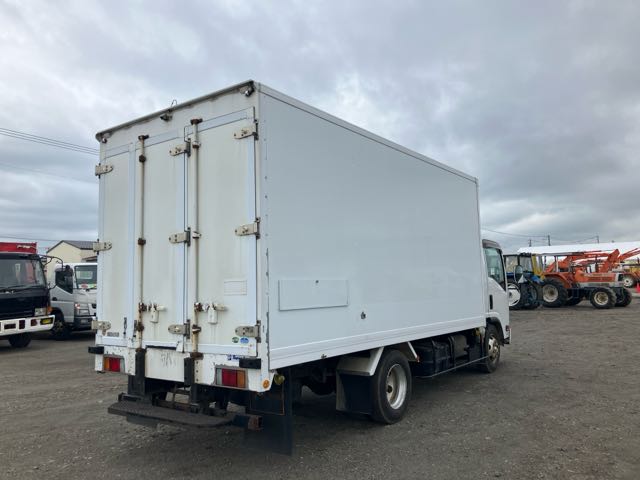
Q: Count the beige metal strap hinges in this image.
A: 9